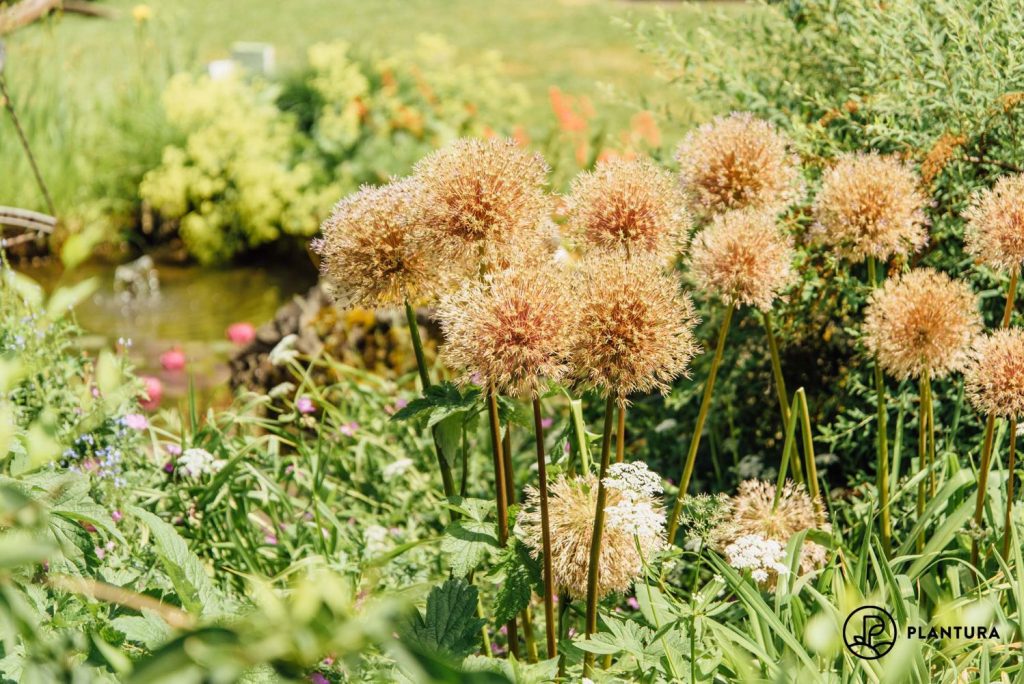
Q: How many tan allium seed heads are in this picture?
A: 13